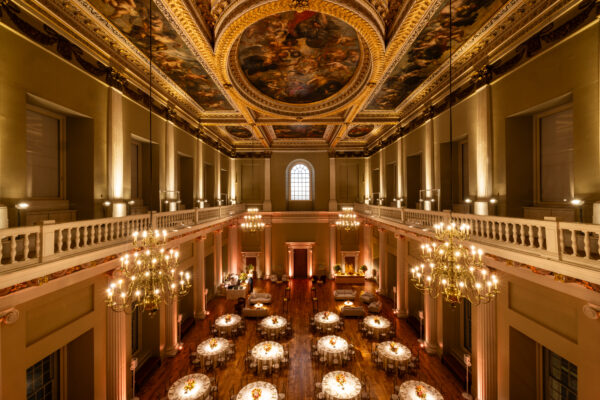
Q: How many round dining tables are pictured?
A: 12